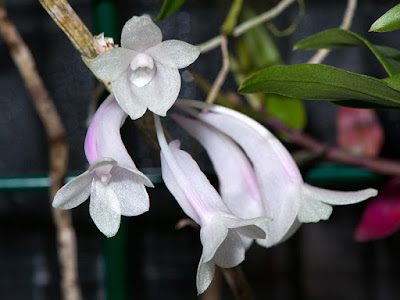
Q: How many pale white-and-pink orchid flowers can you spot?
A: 5